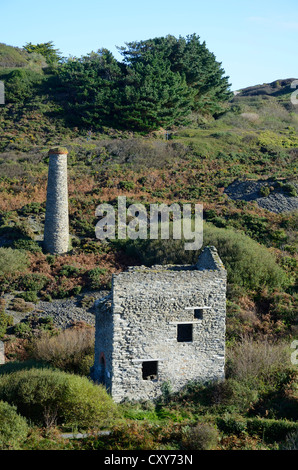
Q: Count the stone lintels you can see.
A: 3